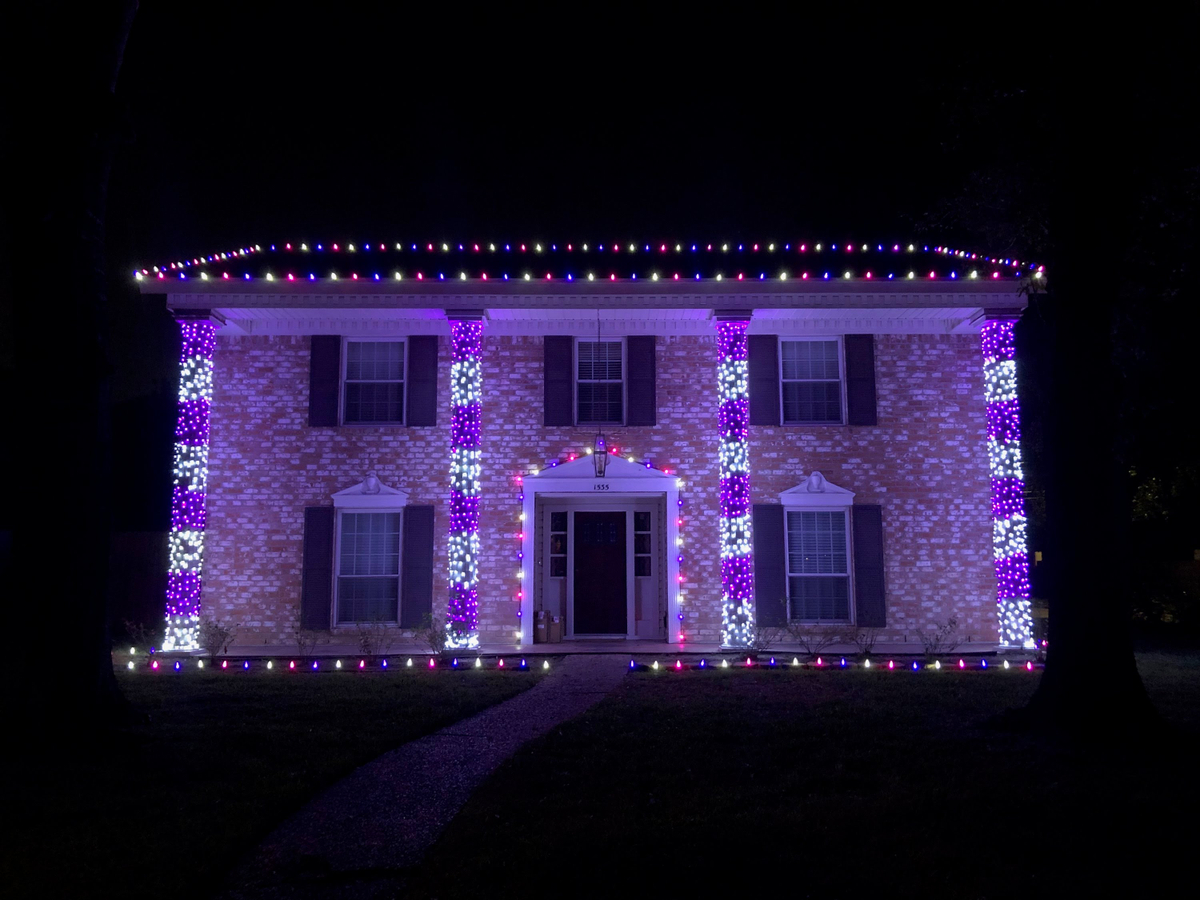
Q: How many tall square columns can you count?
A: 4